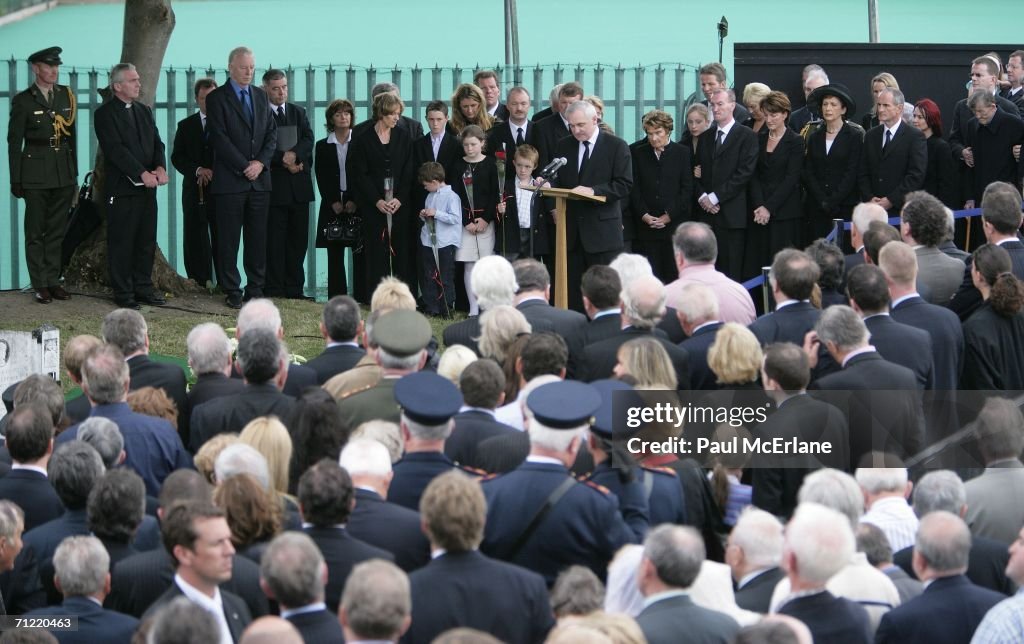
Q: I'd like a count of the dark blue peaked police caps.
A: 3